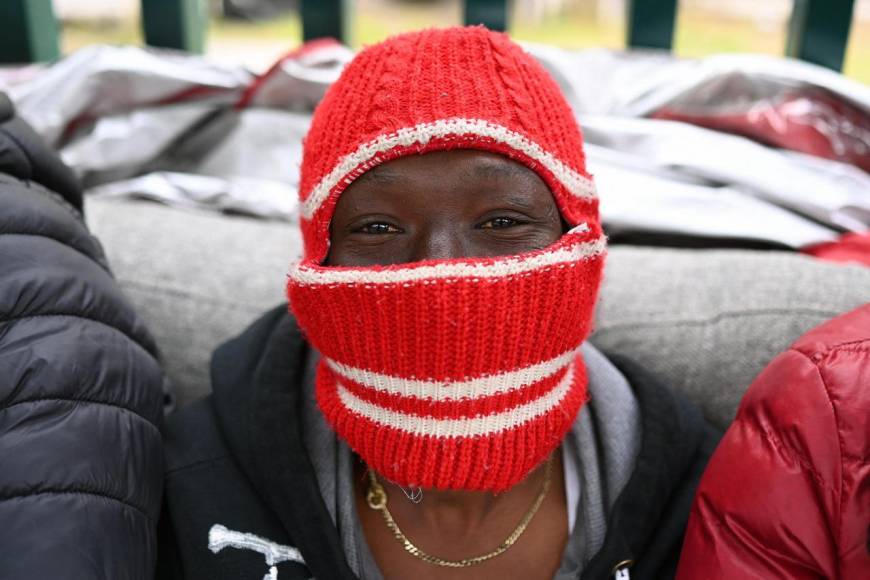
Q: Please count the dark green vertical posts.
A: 6